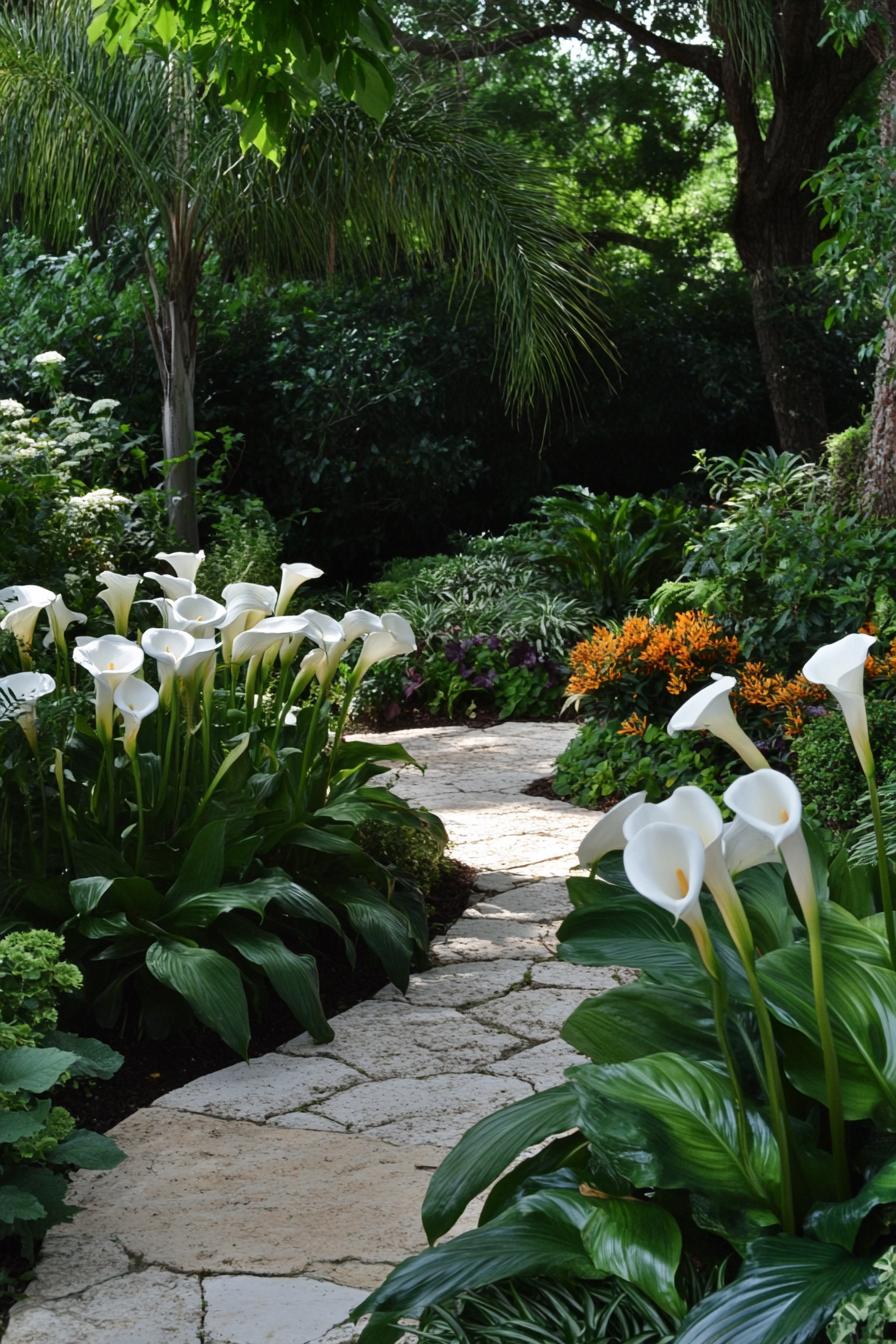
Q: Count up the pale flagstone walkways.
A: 1